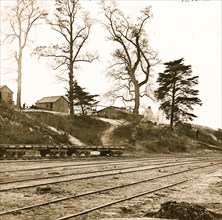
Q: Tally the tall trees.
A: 4